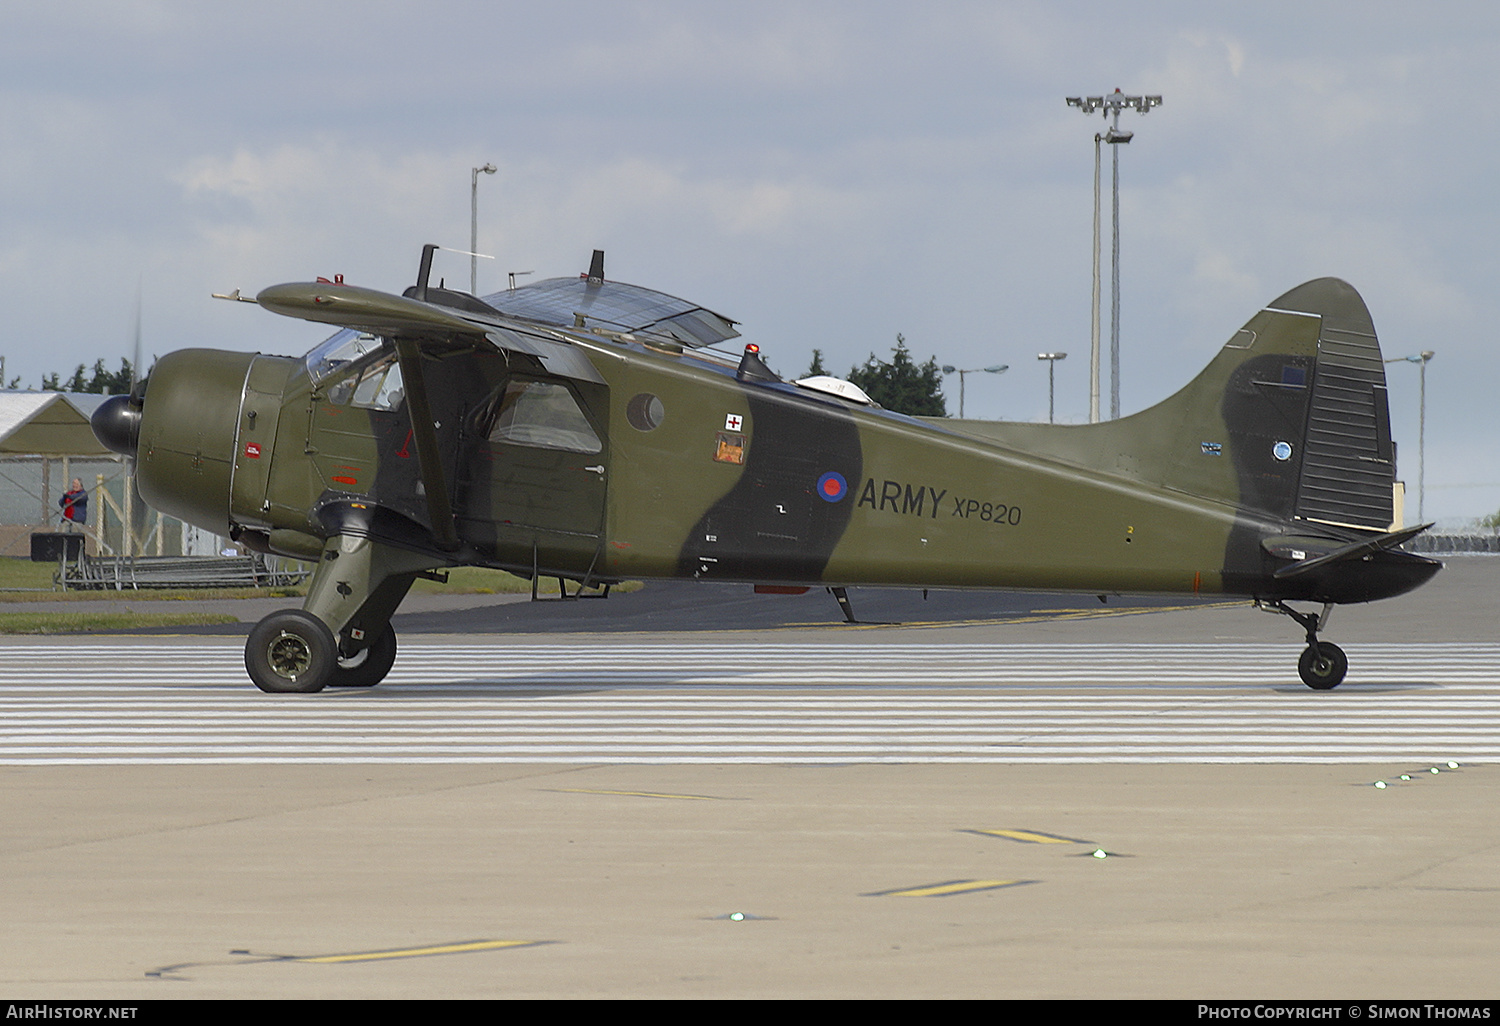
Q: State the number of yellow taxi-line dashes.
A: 4